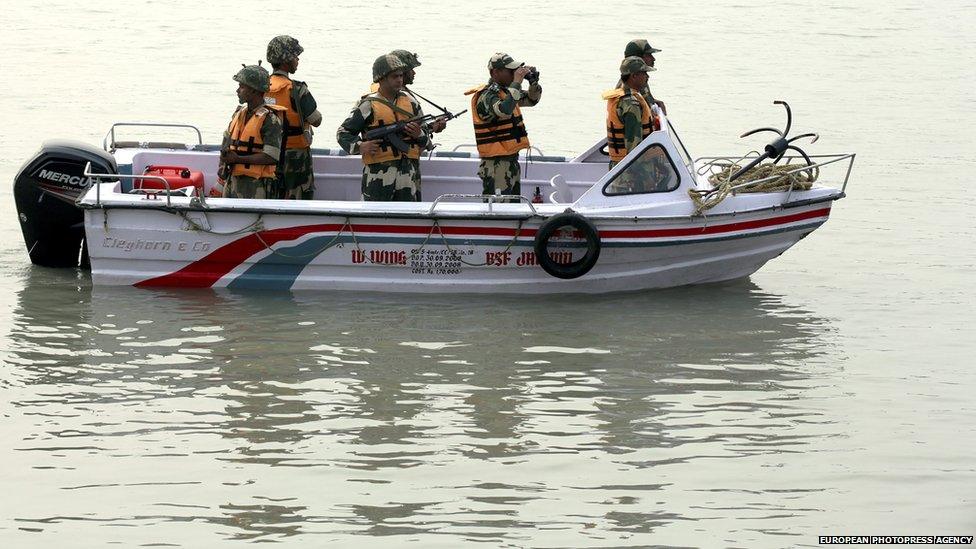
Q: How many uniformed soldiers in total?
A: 7